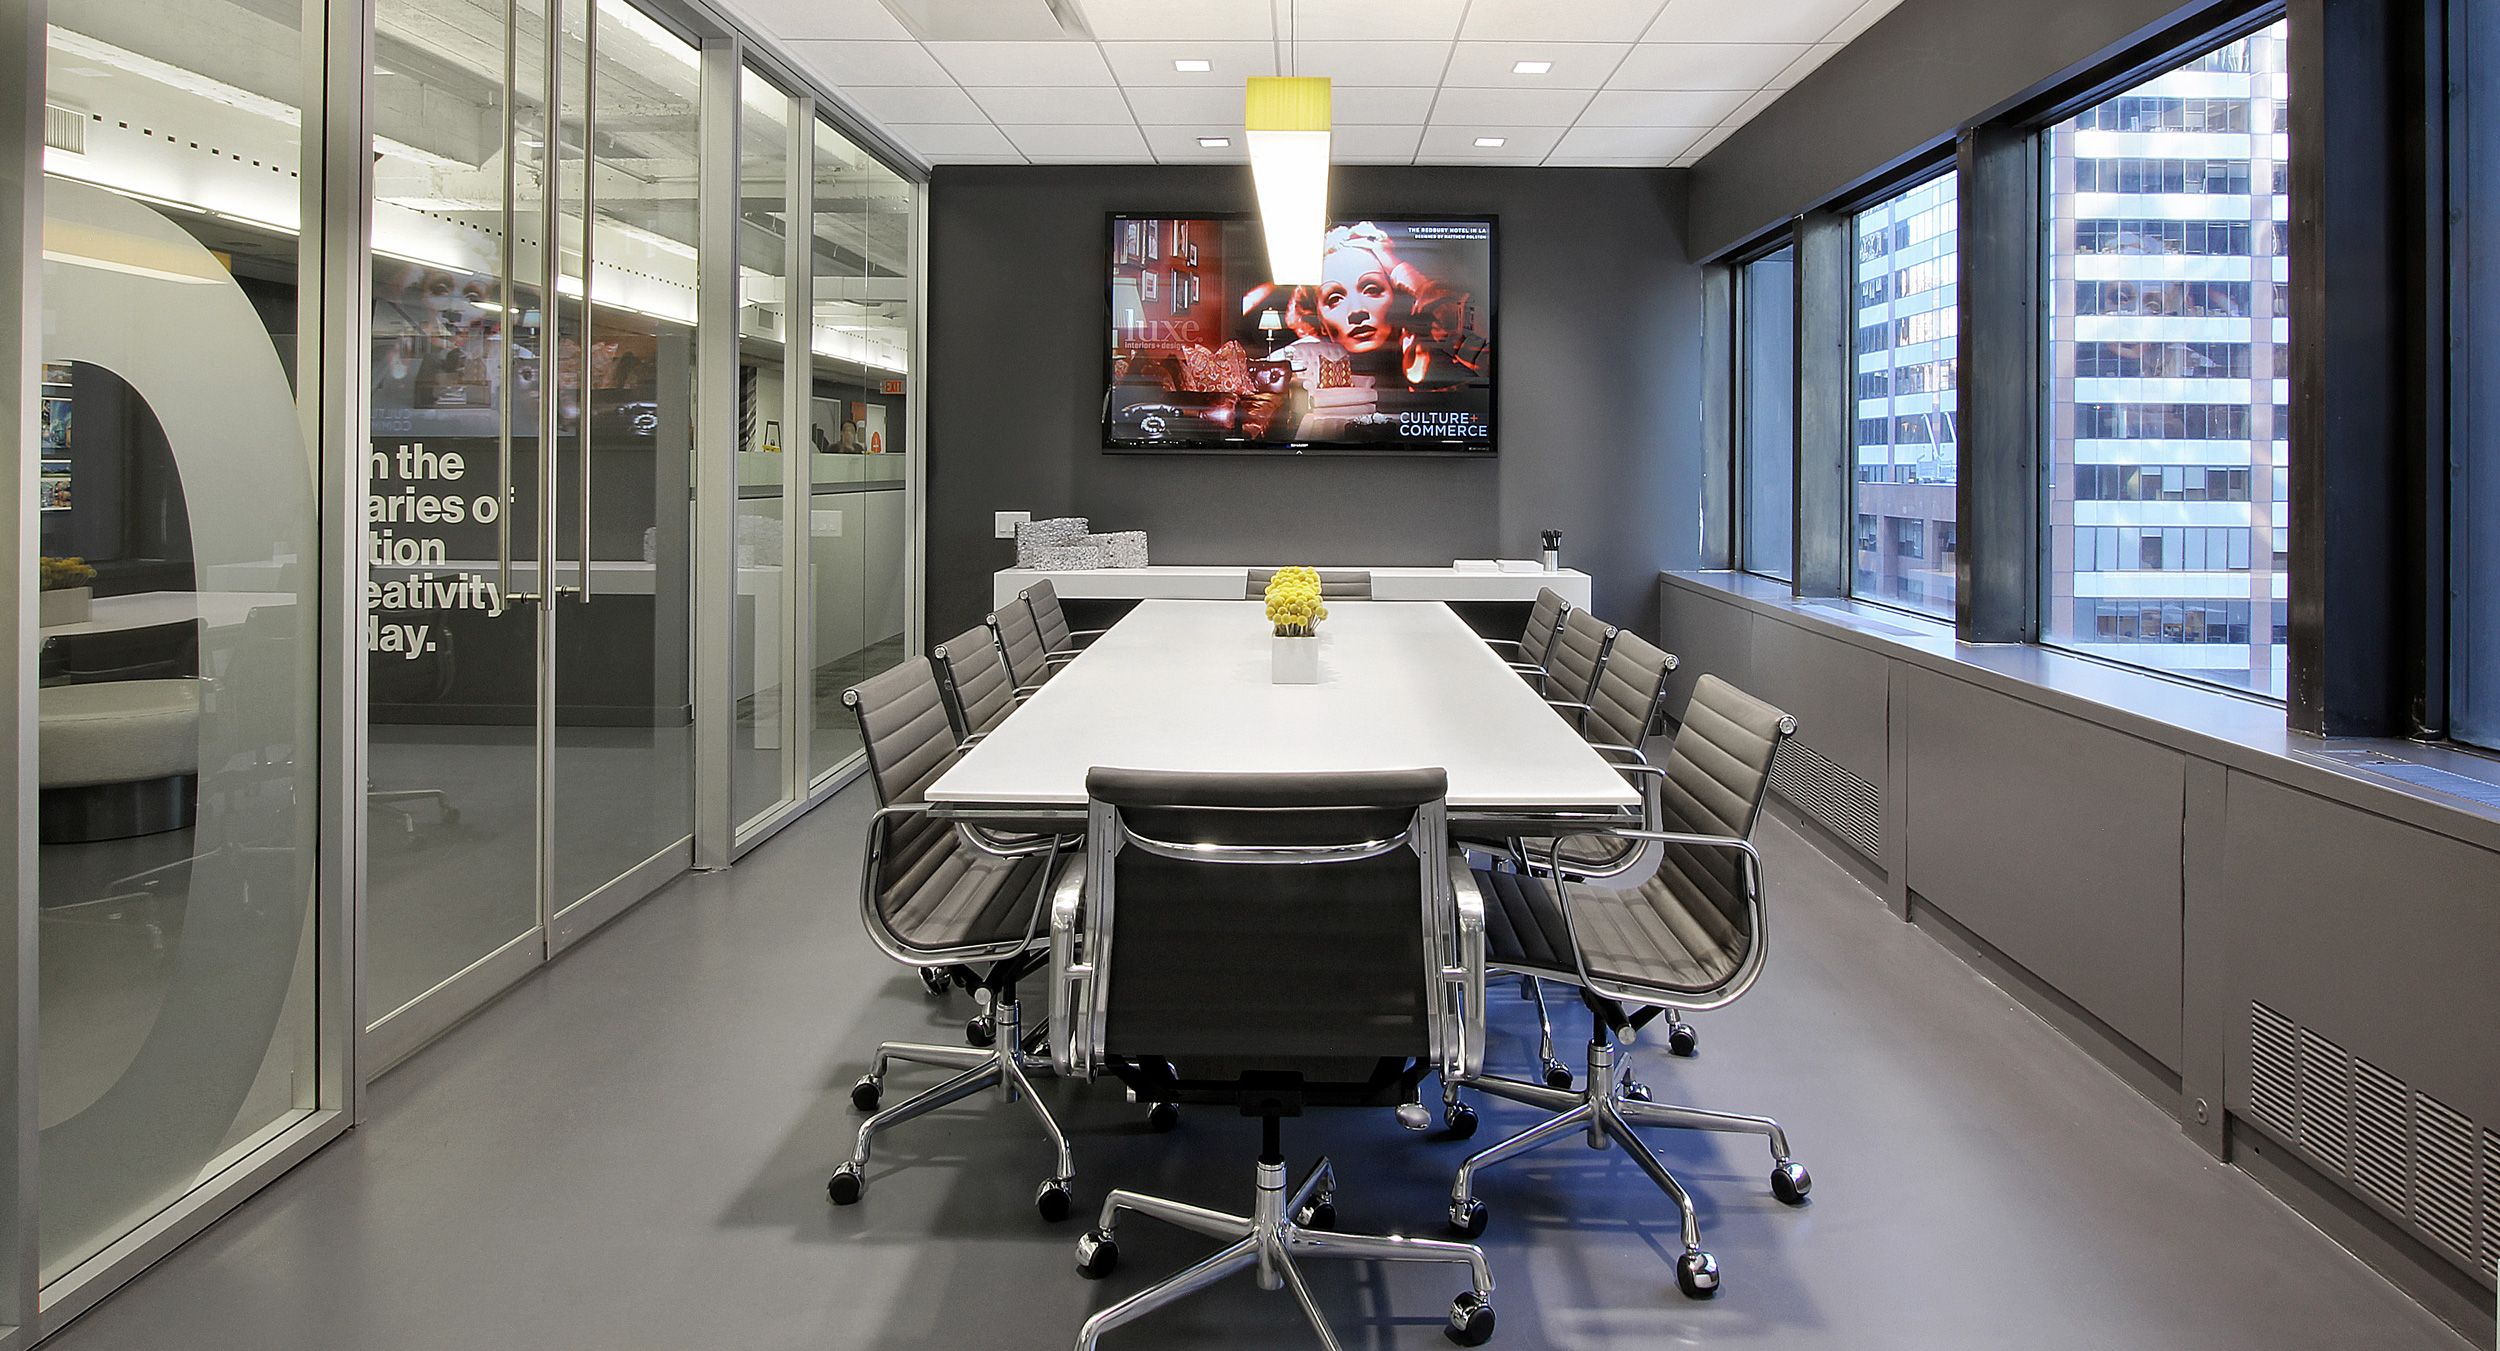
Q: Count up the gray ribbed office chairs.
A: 10